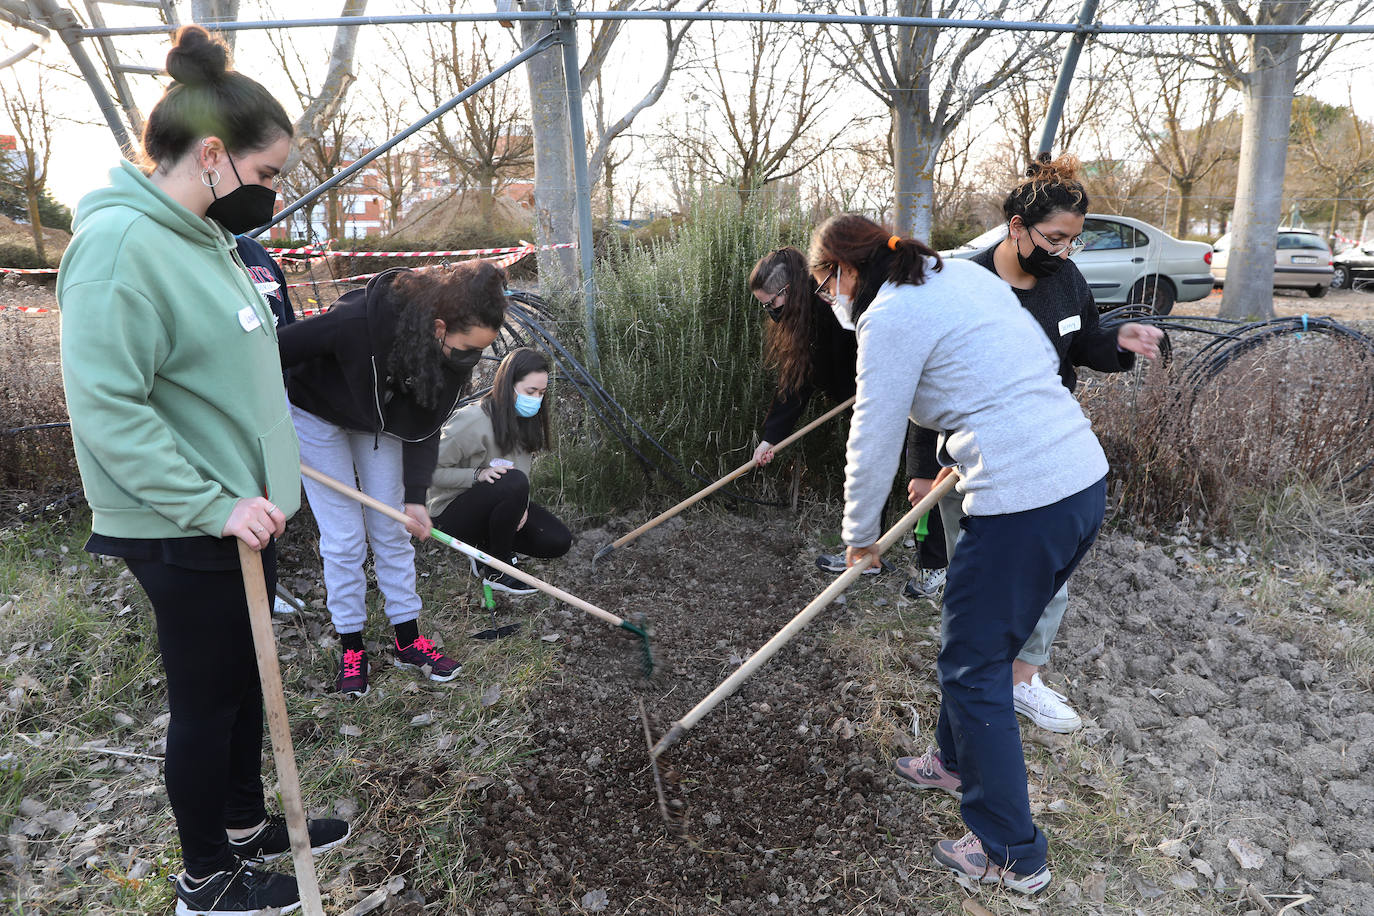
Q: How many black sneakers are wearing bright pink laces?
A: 2